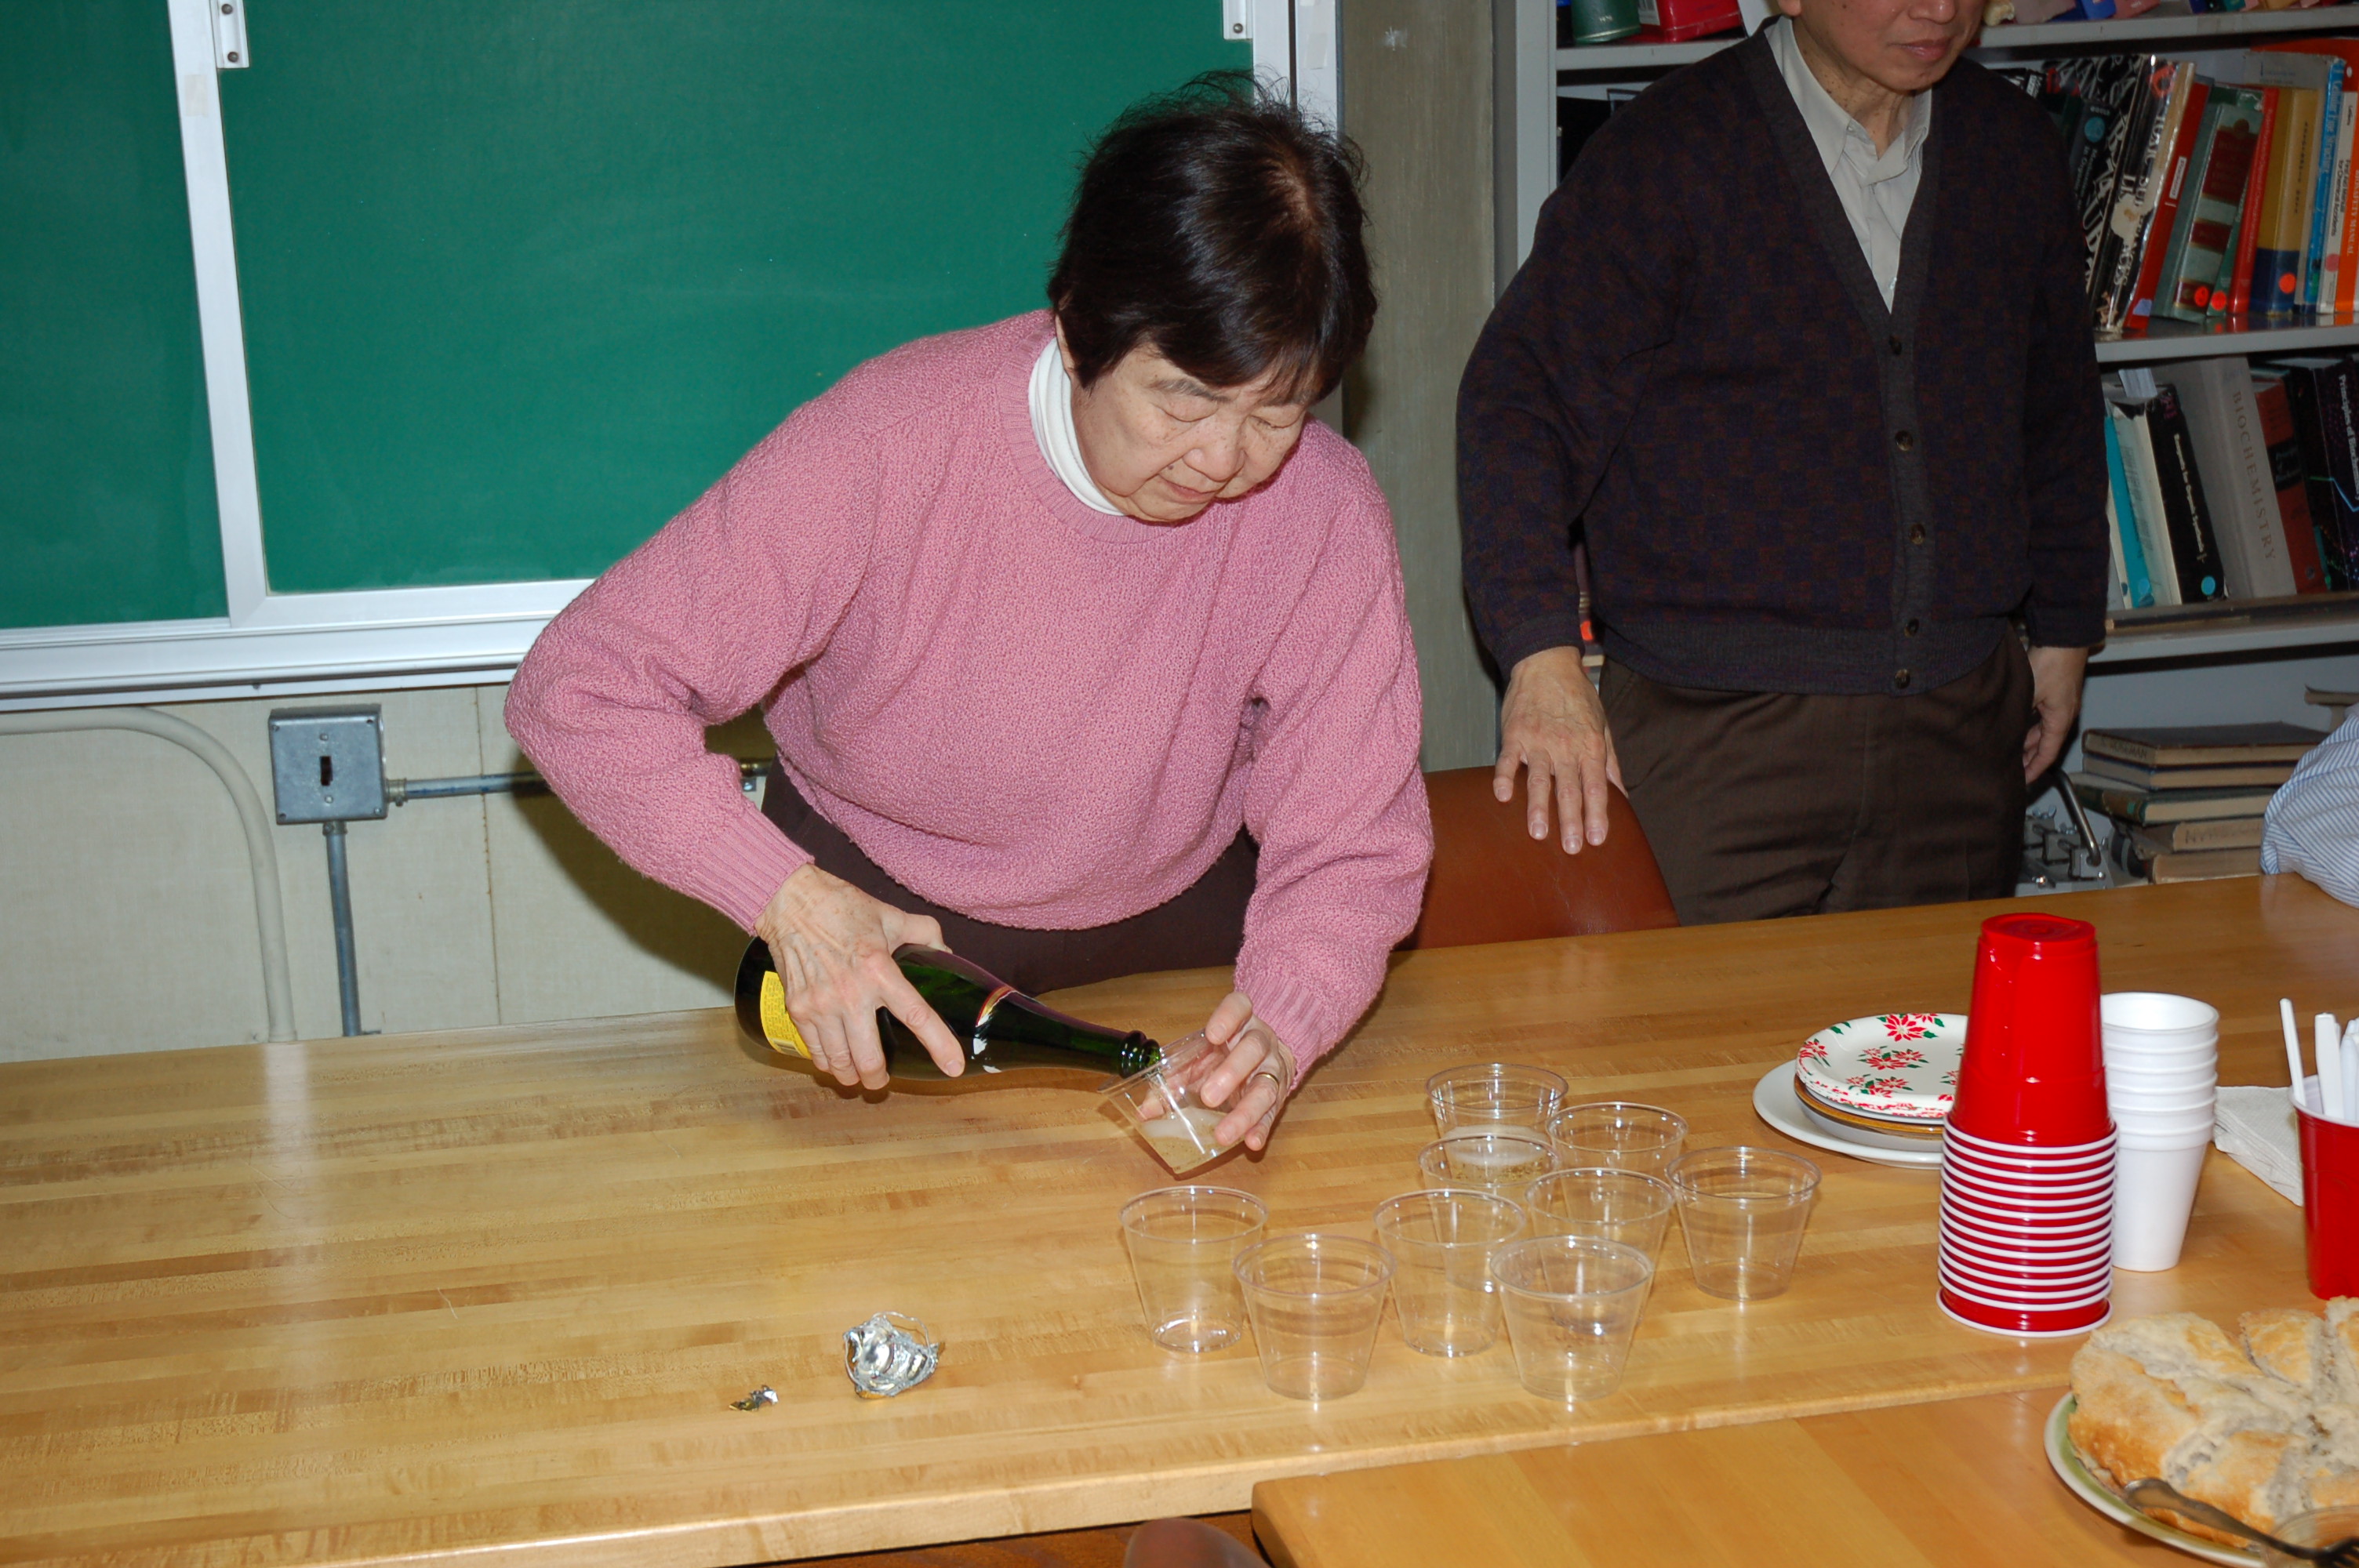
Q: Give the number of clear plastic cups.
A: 10